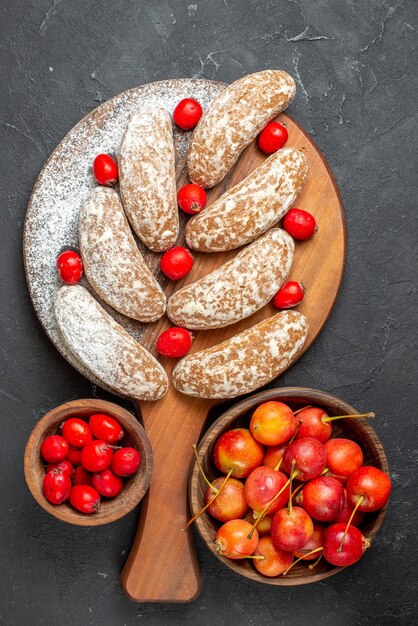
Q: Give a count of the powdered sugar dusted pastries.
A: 7